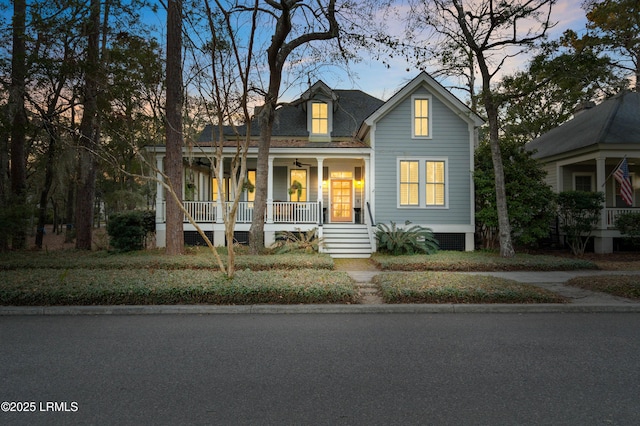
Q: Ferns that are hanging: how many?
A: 3